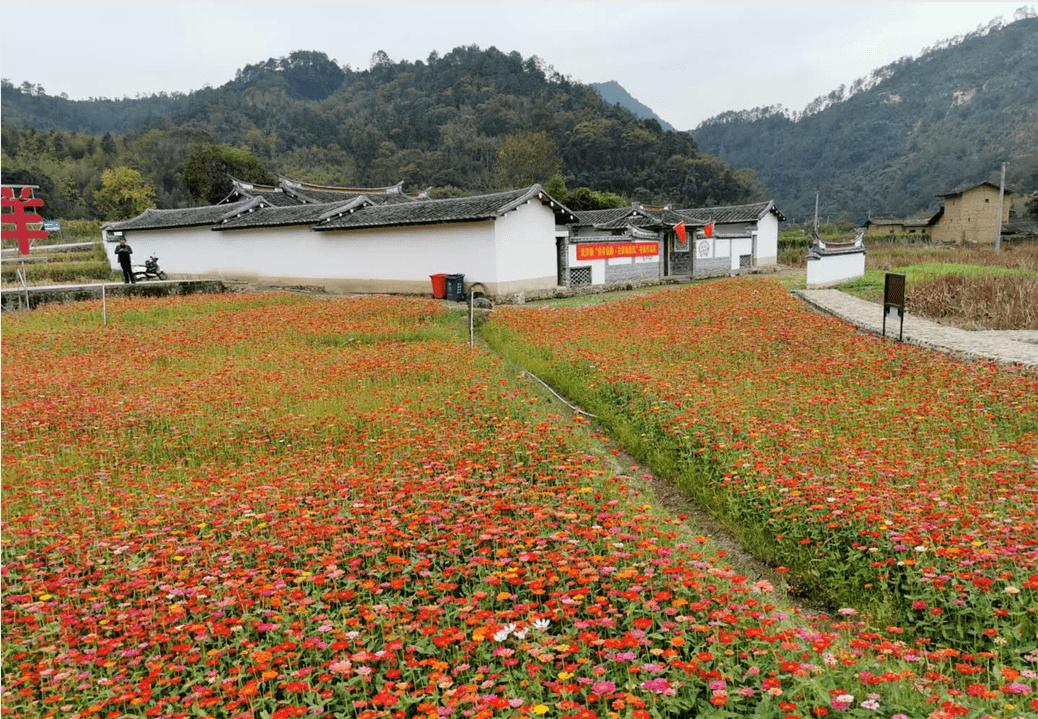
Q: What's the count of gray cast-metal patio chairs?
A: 0